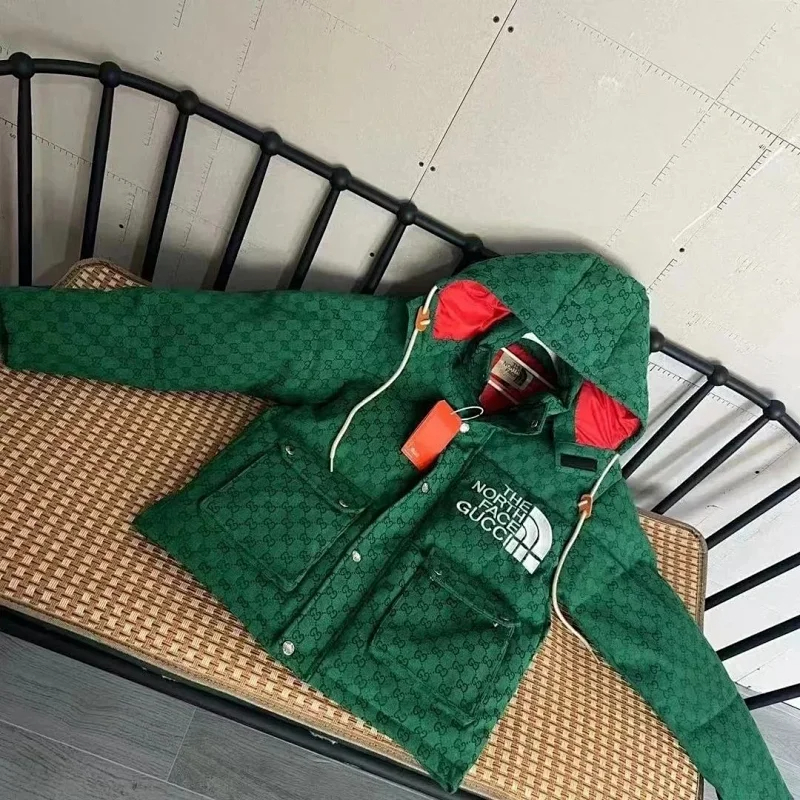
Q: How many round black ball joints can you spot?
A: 10